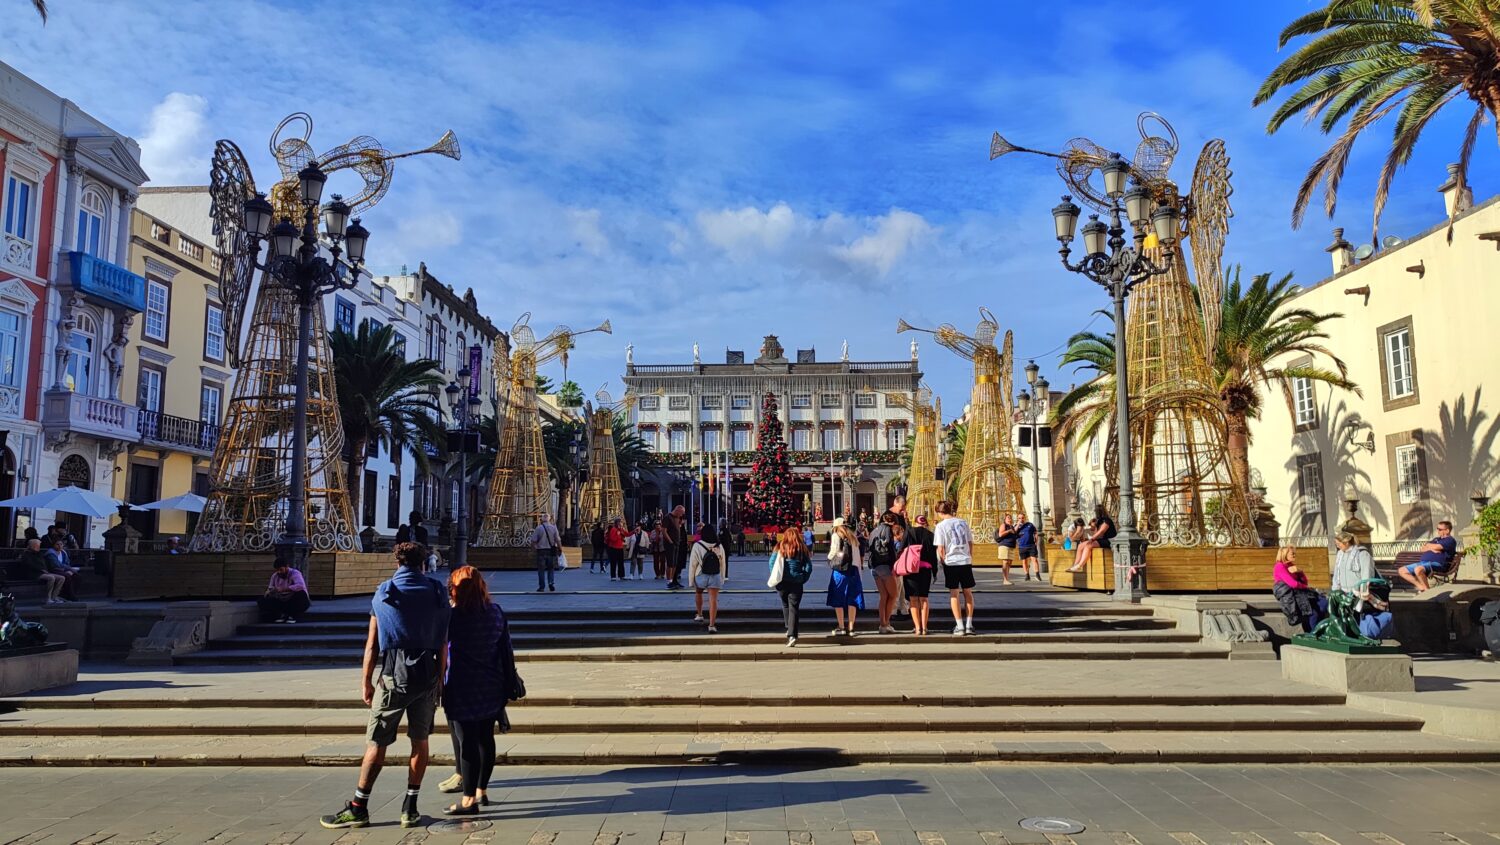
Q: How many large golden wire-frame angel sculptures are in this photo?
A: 6